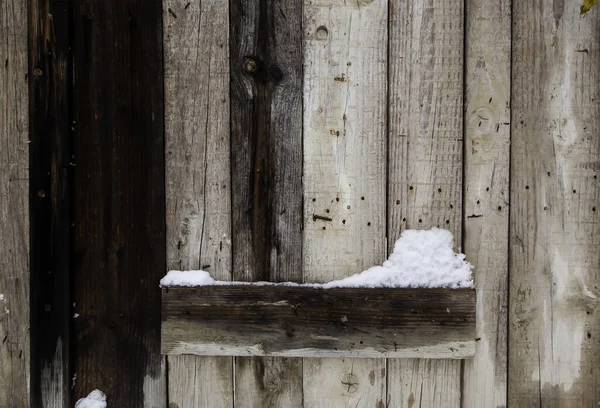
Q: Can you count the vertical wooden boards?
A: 9